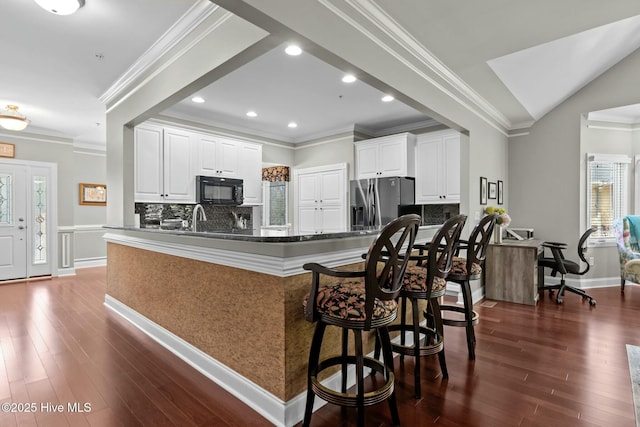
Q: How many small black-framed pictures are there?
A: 3